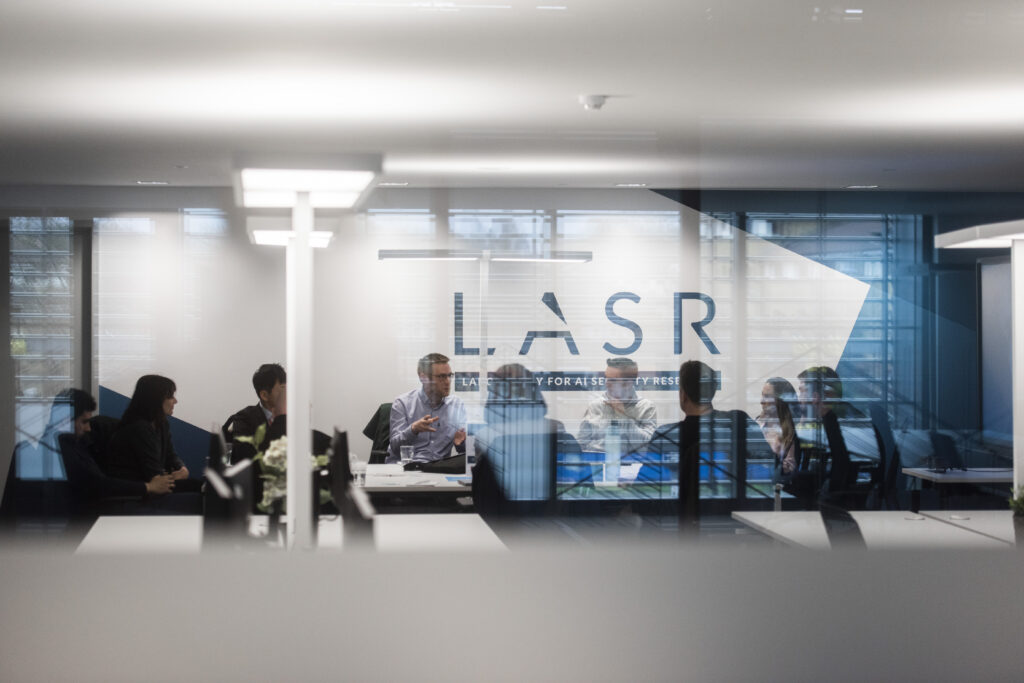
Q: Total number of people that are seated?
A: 9